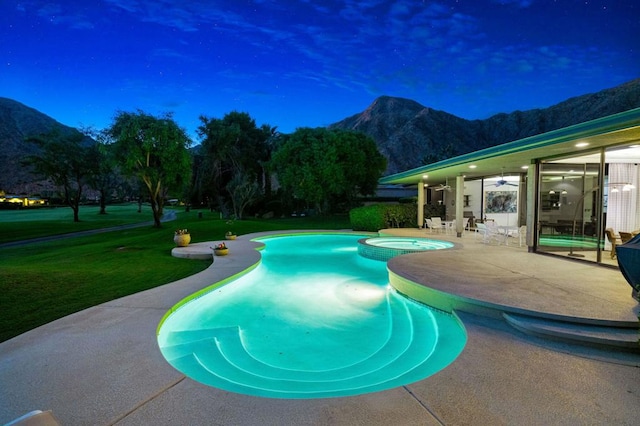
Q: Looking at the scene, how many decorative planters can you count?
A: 3